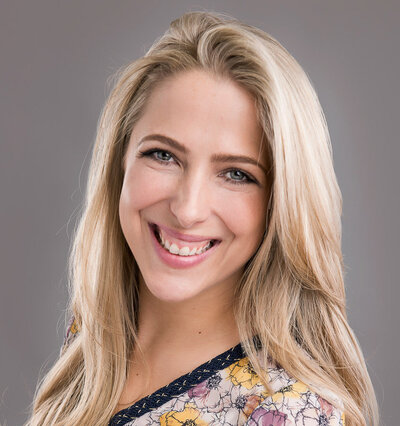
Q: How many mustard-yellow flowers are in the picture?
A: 3